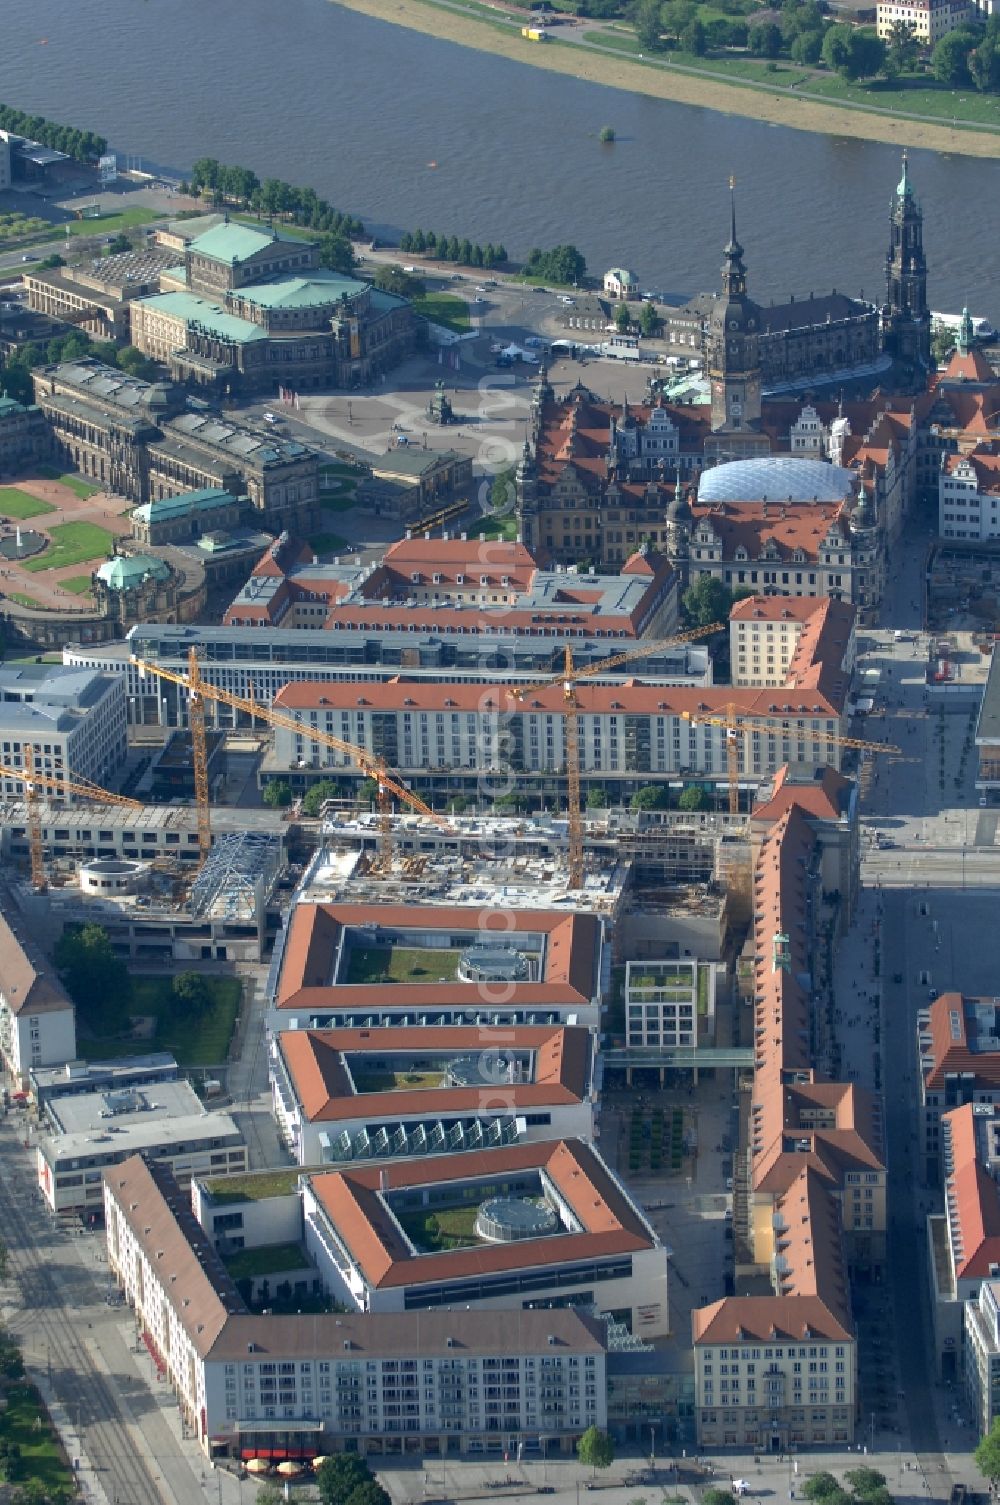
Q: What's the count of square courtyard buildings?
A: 3